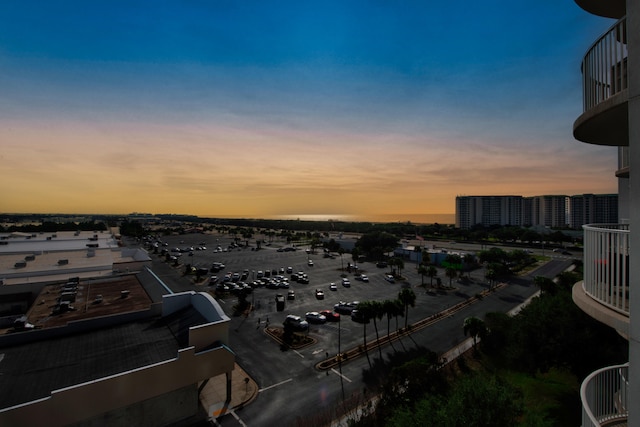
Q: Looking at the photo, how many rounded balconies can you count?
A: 4